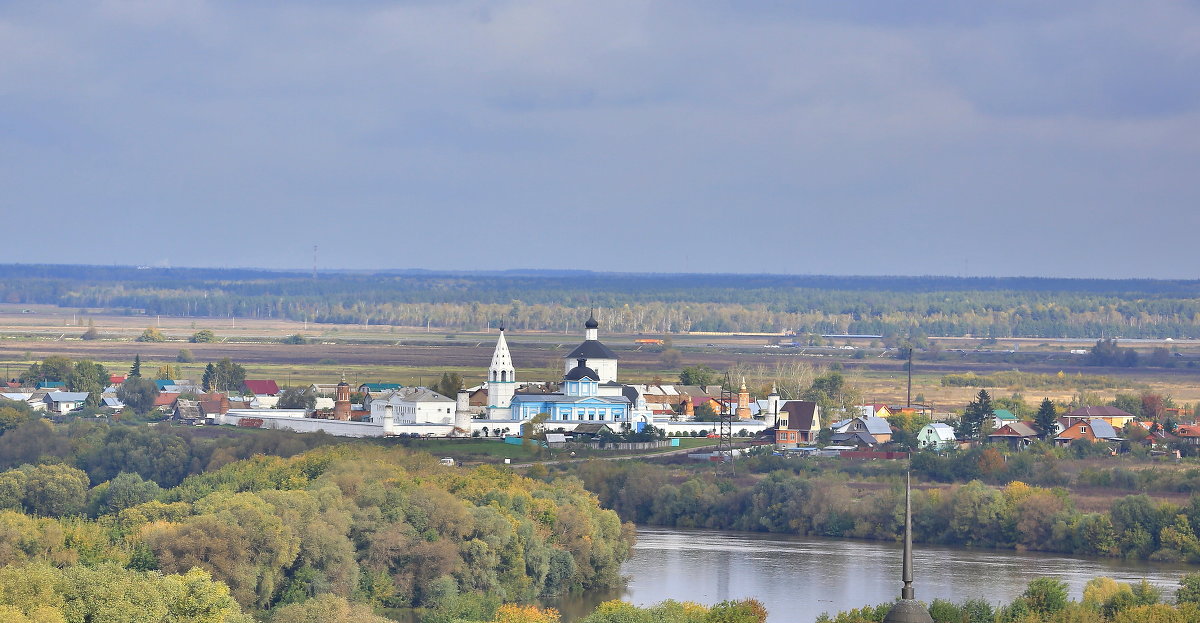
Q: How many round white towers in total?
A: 3